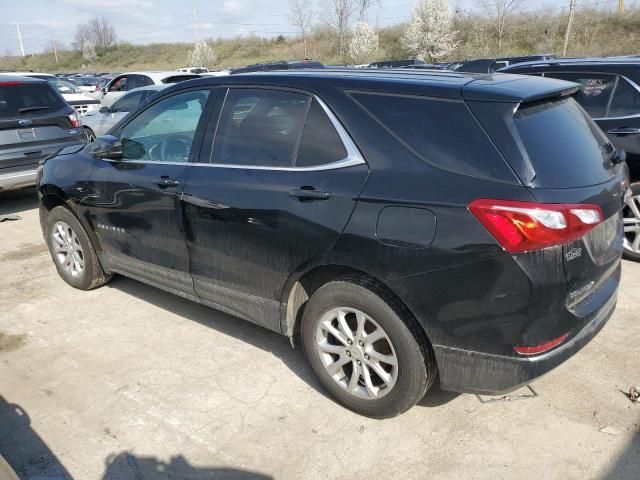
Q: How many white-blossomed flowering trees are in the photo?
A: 4